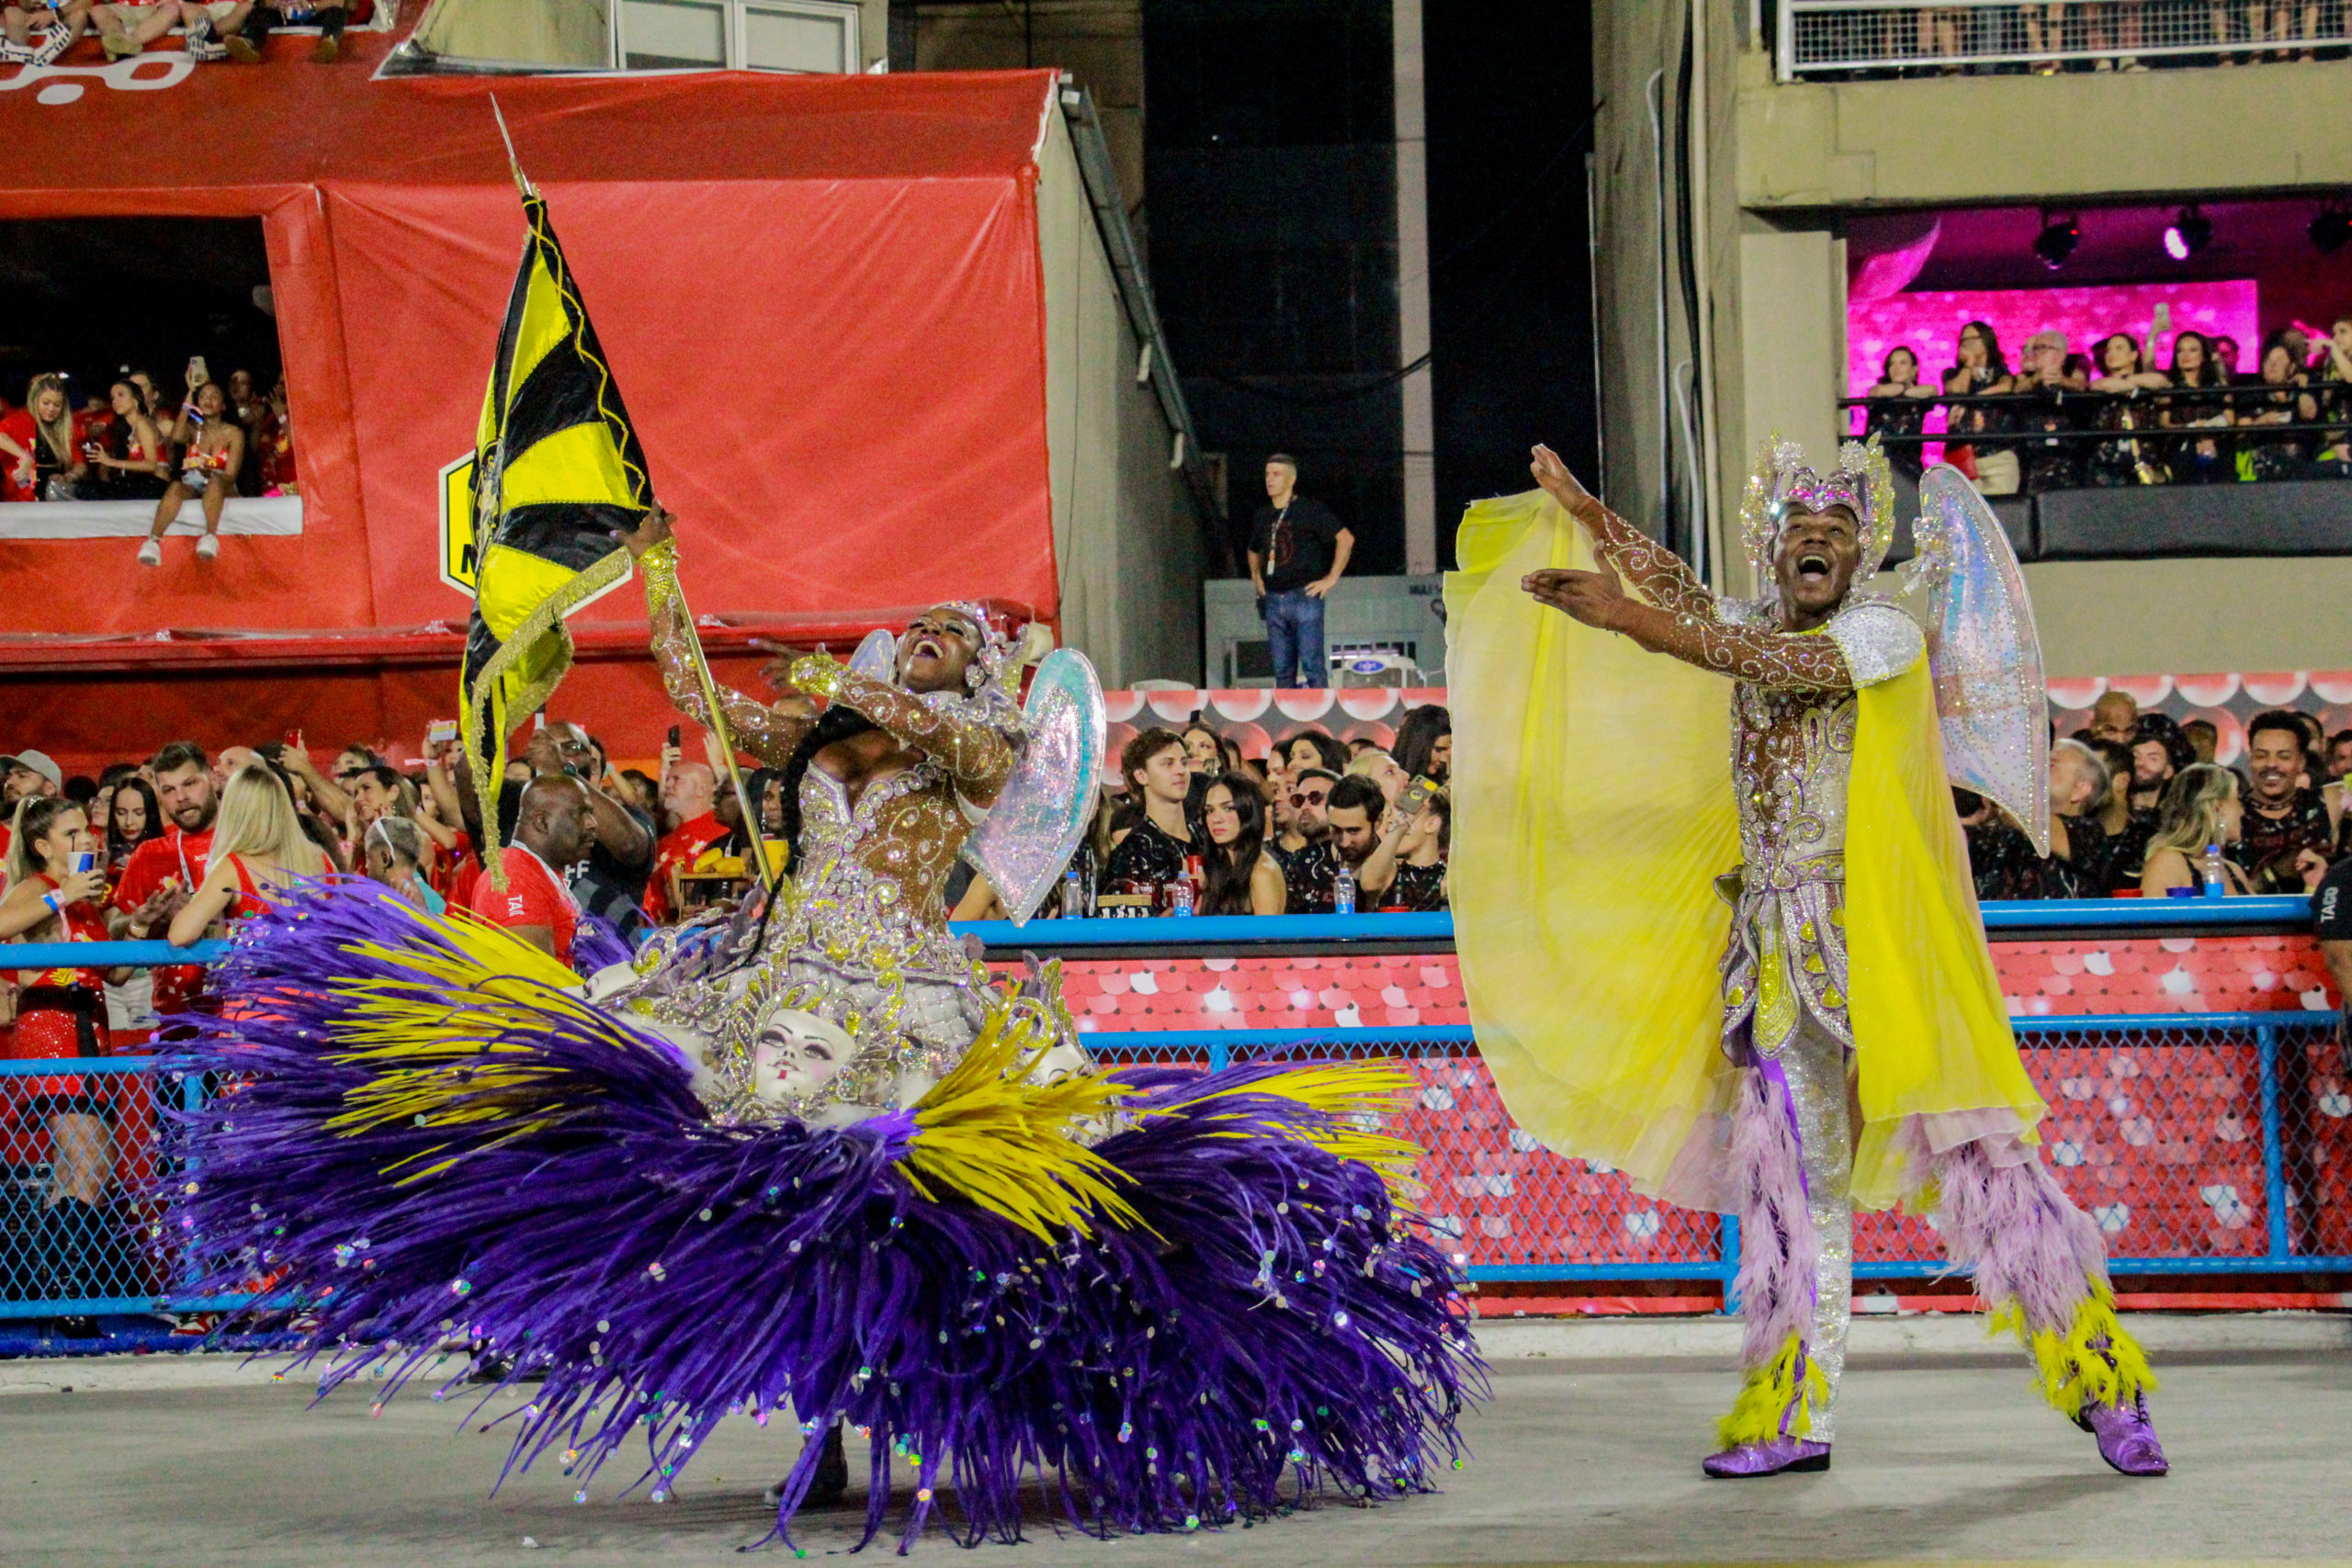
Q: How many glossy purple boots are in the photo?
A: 2